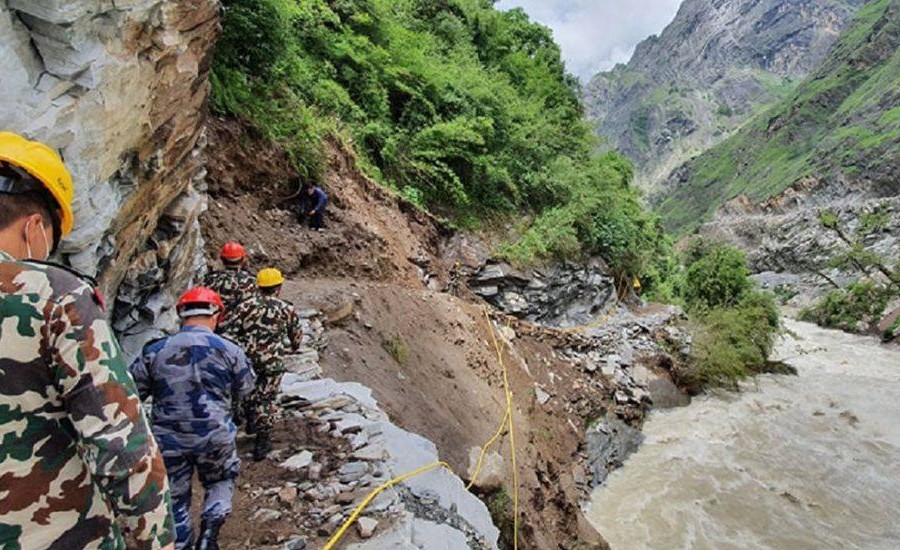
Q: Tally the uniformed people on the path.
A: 4